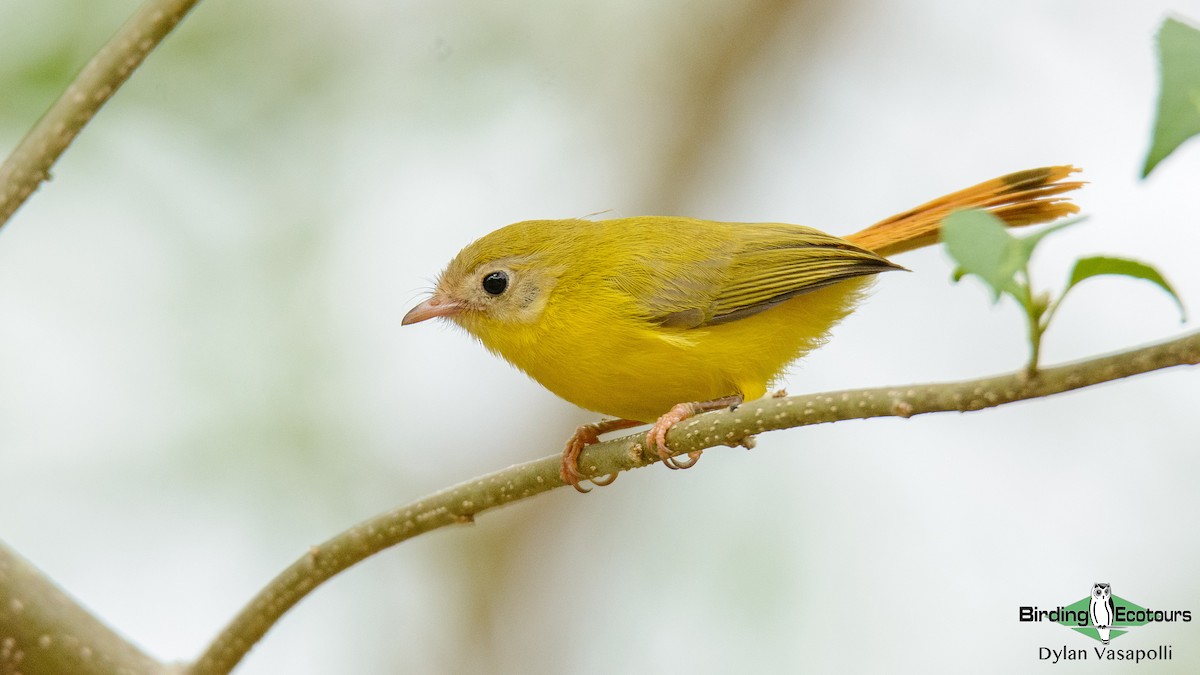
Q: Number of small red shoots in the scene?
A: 0